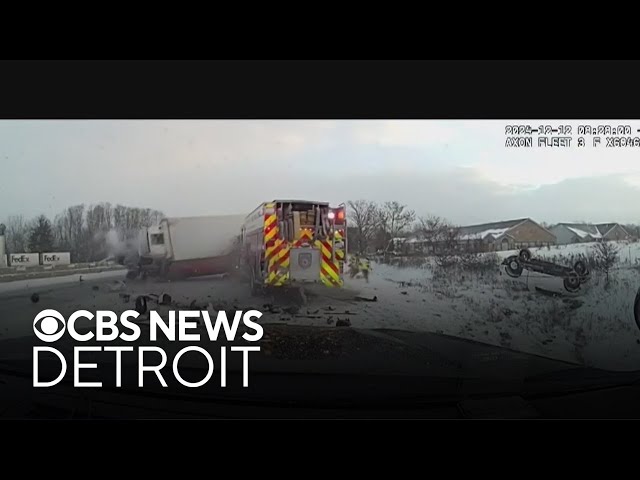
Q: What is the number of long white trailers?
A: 3